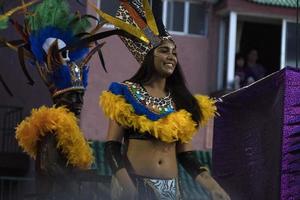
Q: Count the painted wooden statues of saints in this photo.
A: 0